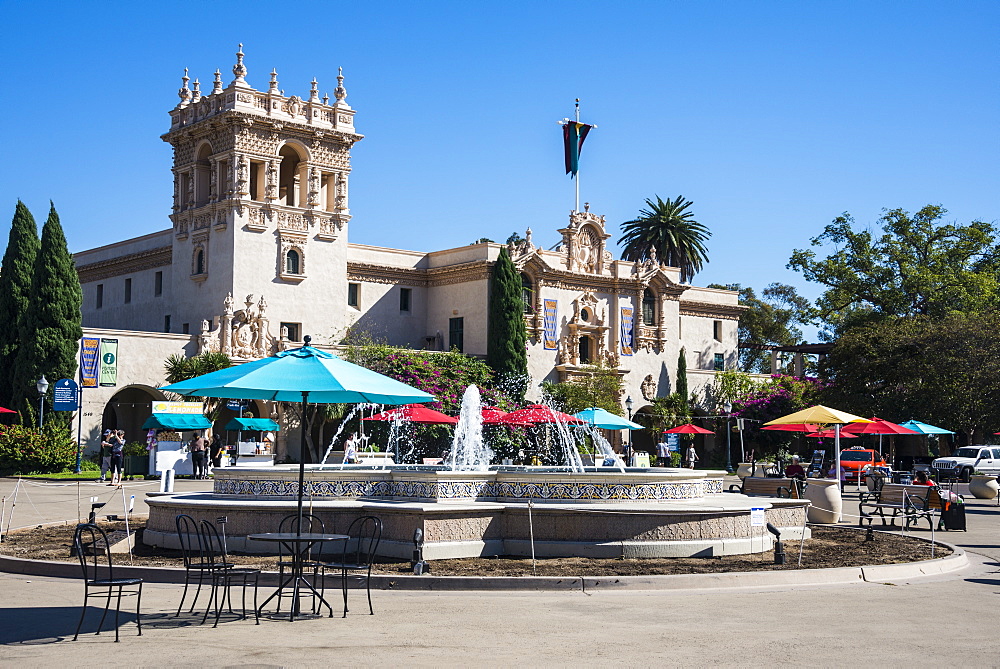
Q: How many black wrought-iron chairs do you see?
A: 5